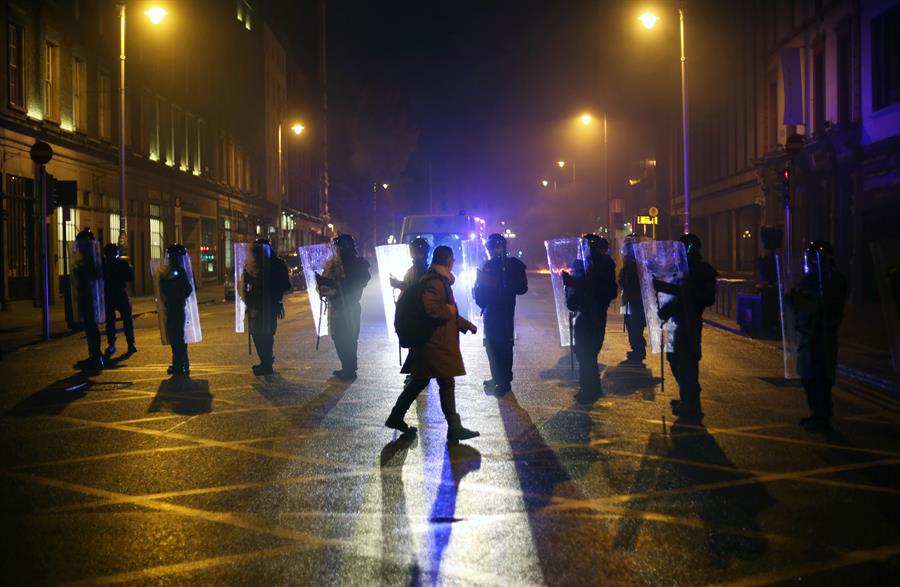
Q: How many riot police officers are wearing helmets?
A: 11